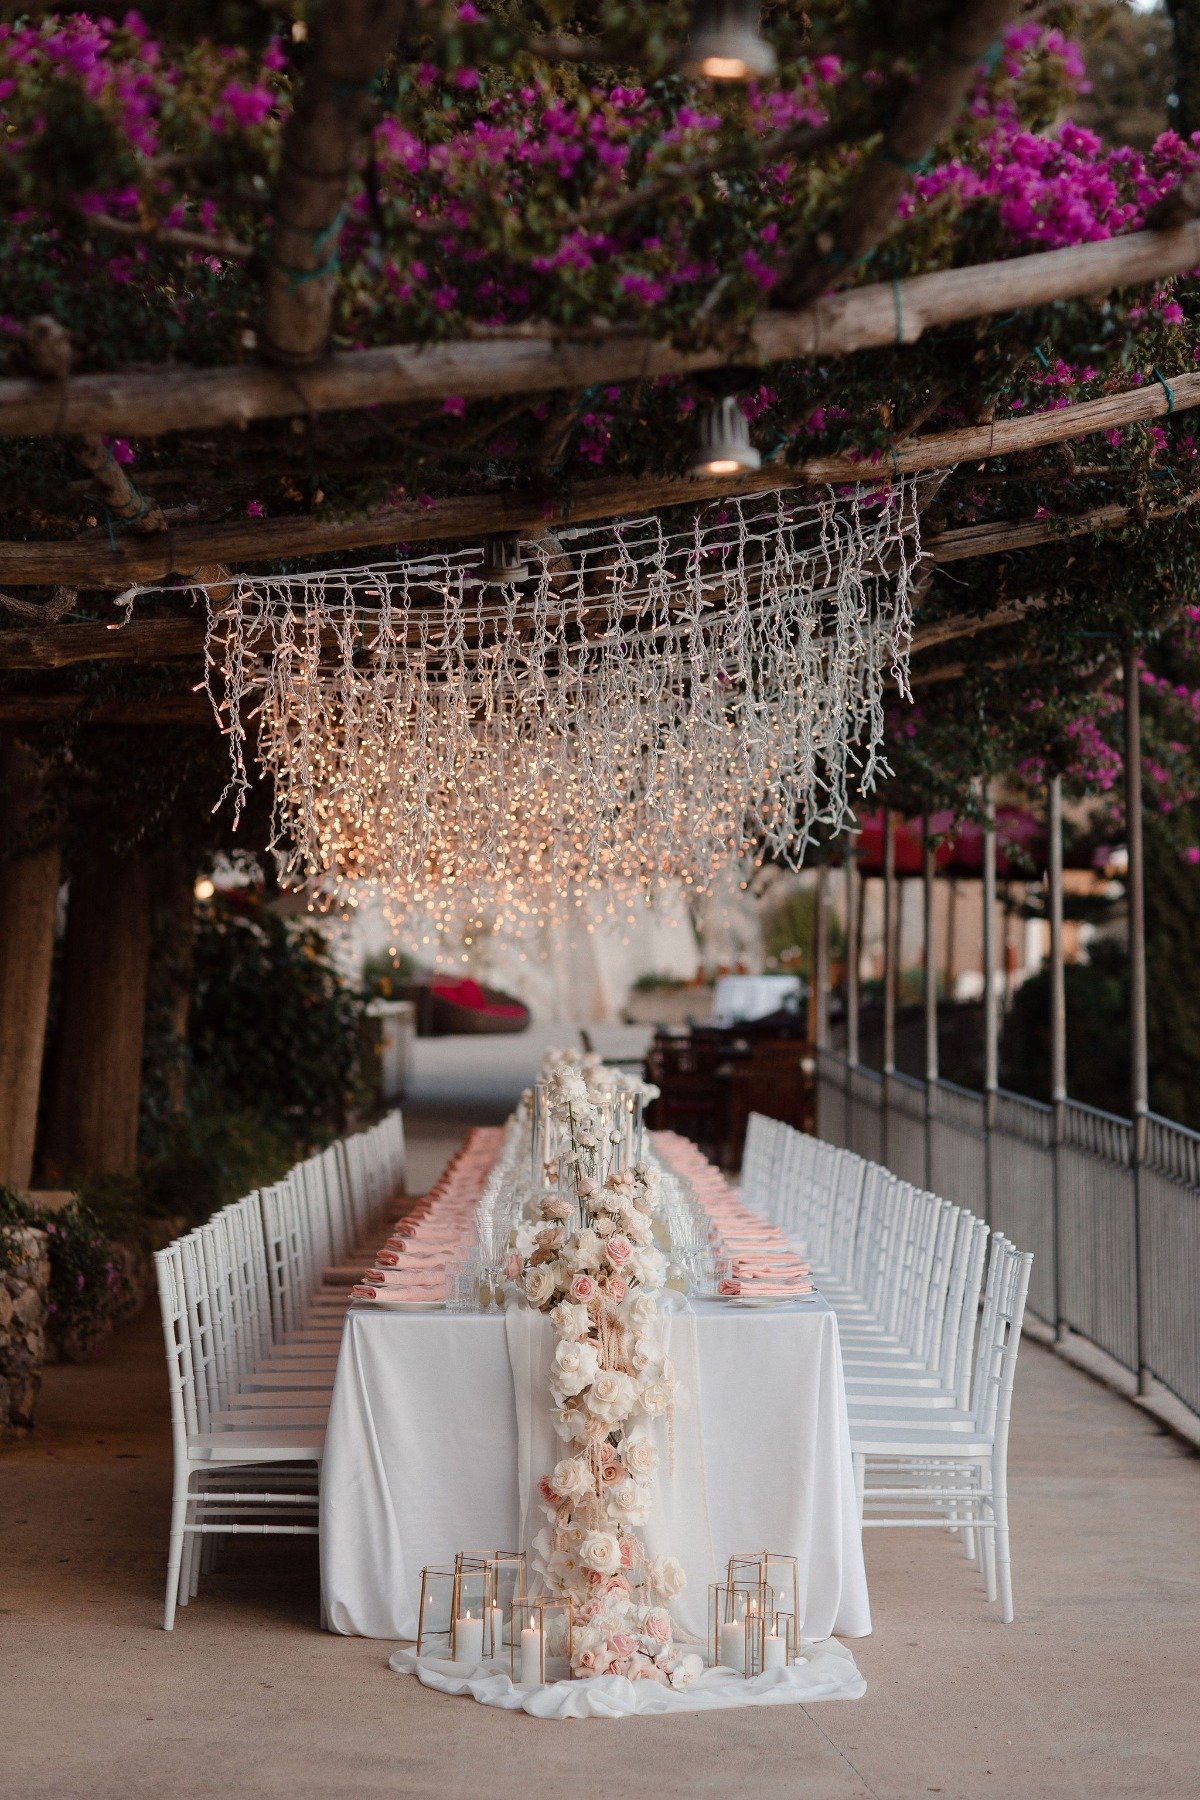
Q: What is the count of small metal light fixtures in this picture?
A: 3